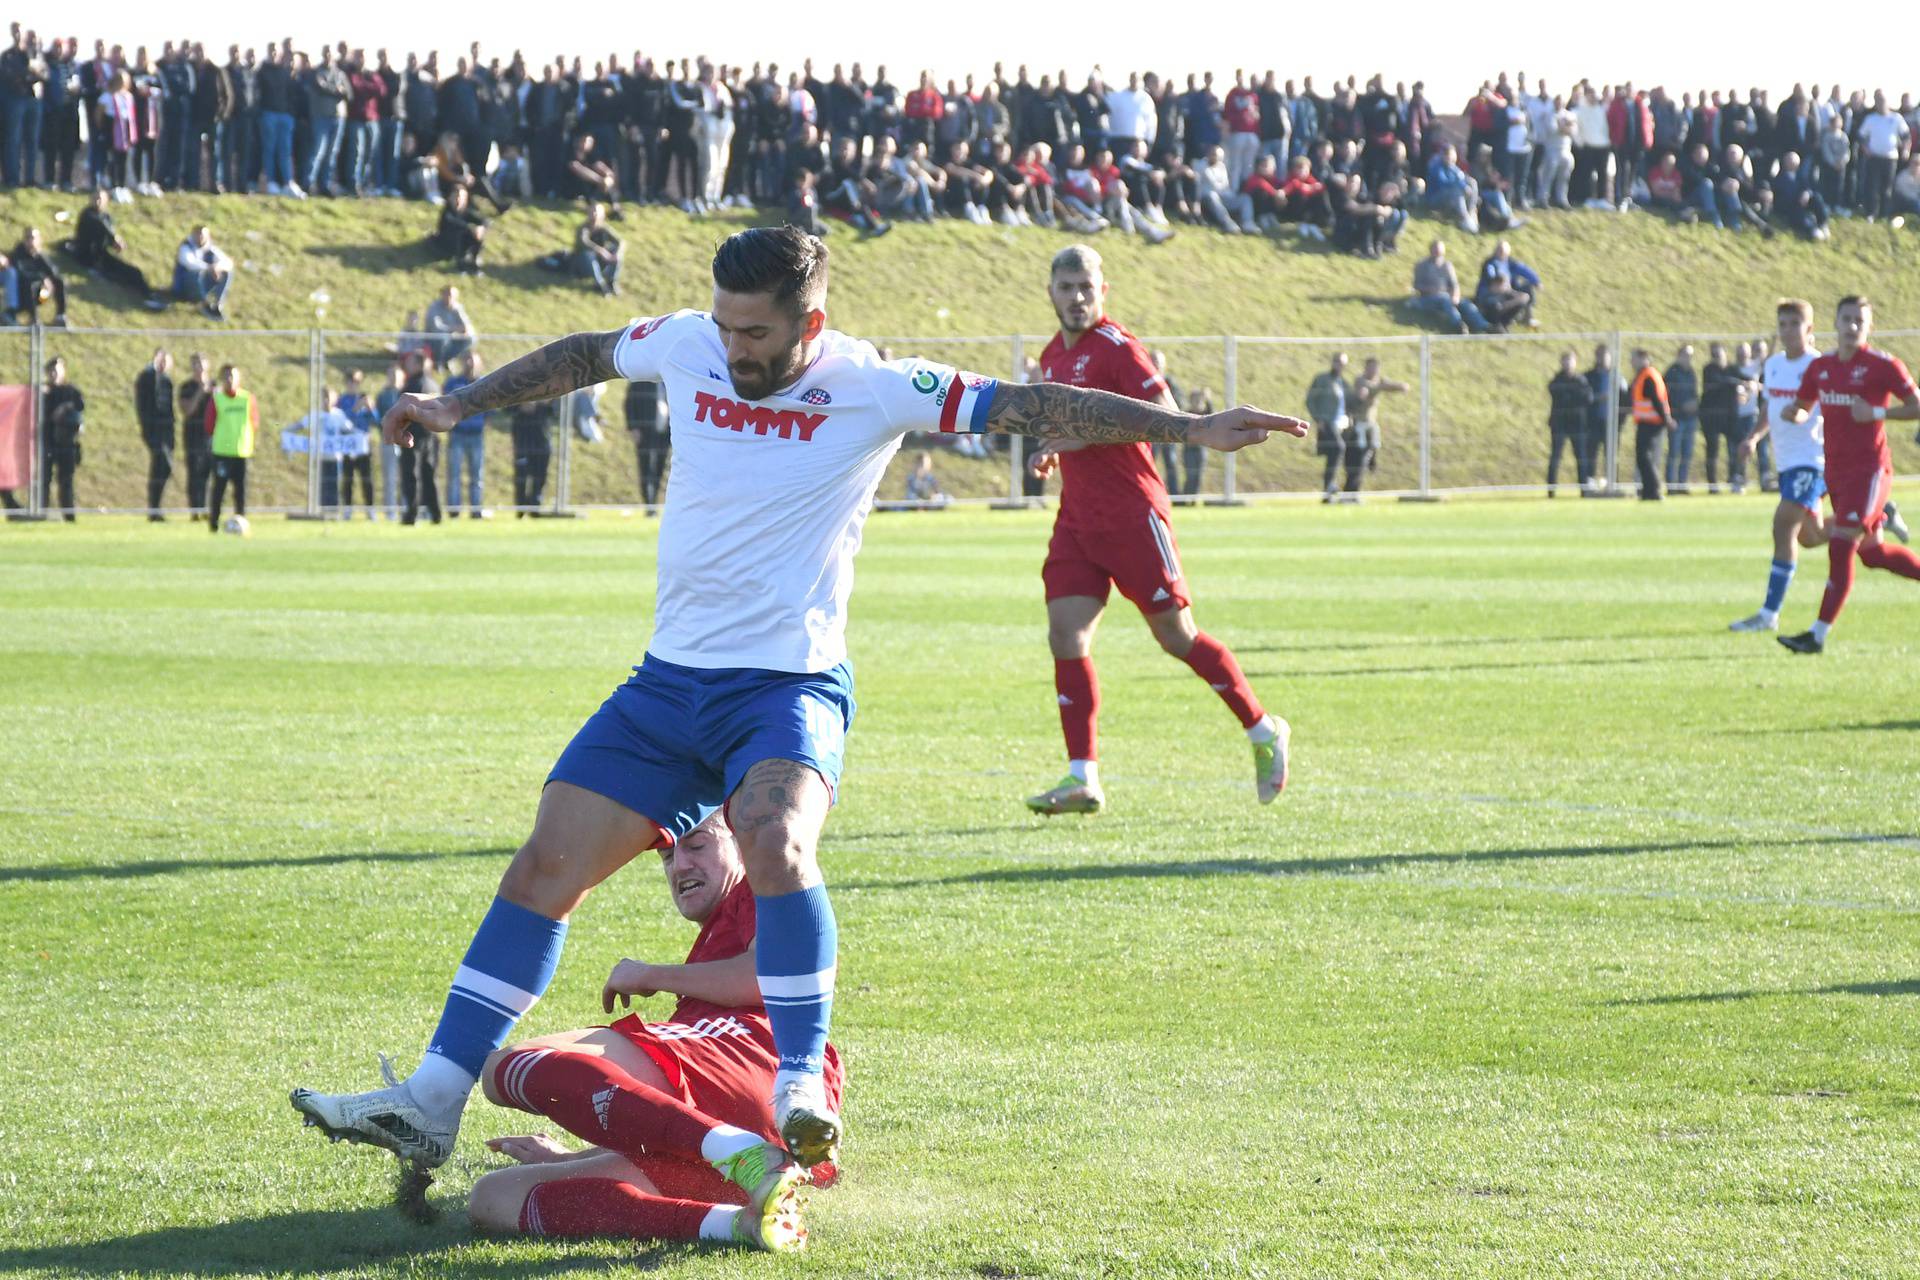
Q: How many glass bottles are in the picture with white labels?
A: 0